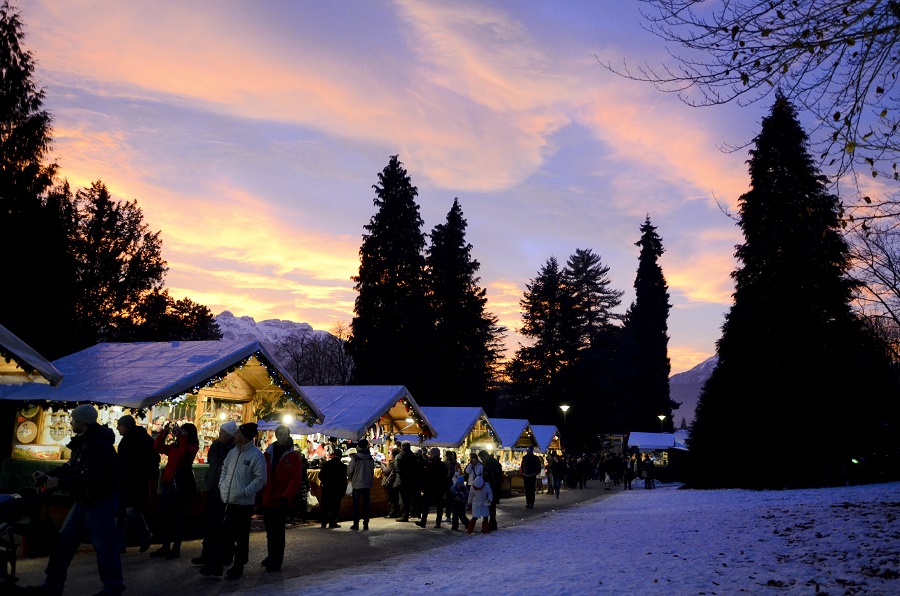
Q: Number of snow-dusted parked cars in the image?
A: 0